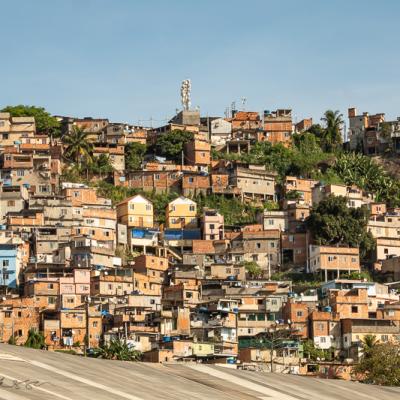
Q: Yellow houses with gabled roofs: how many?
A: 2